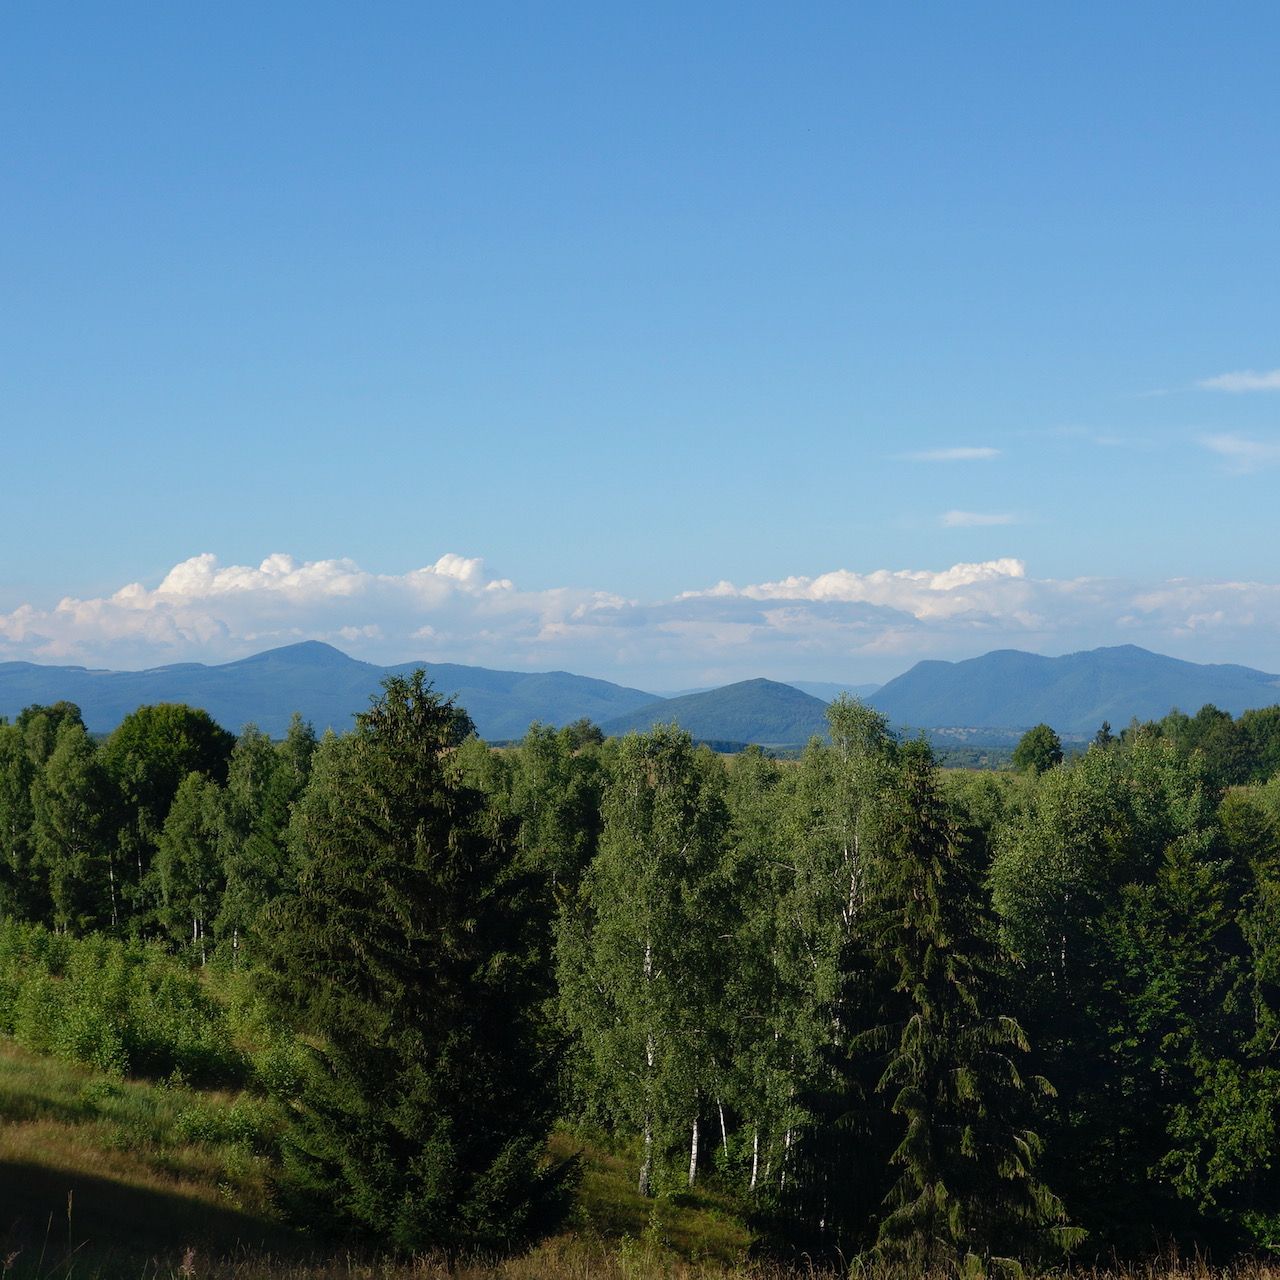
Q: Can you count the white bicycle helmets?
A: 0